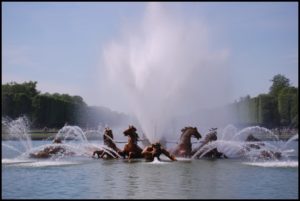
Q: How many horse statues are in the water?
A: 4